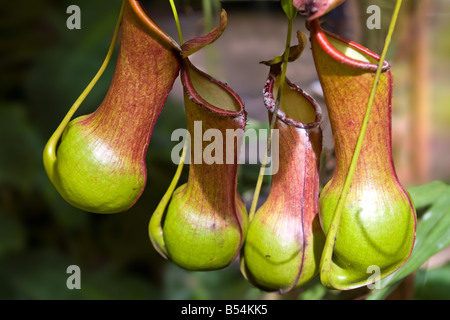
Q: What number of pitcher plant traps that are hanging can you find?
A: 4